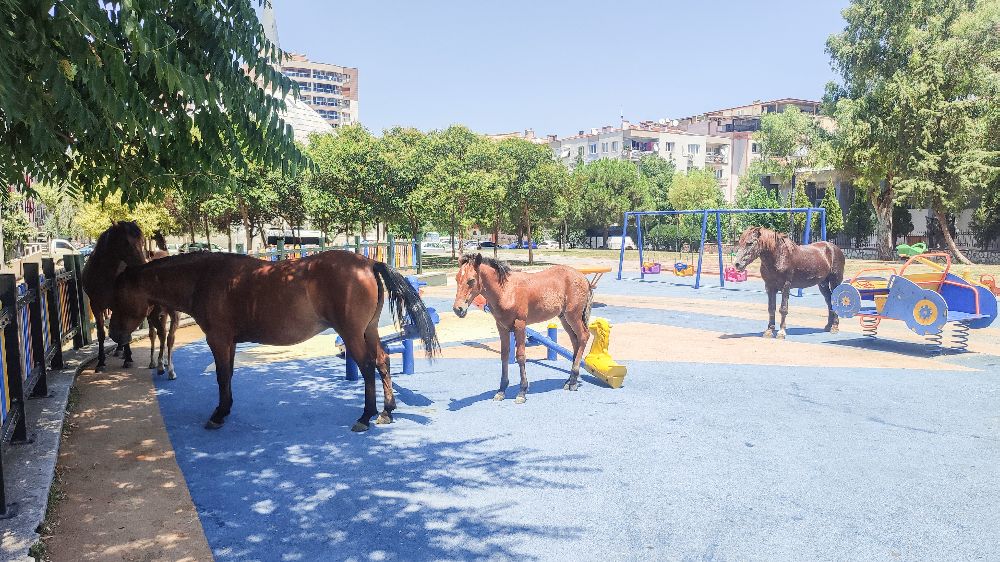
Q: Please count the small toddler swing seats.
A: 3